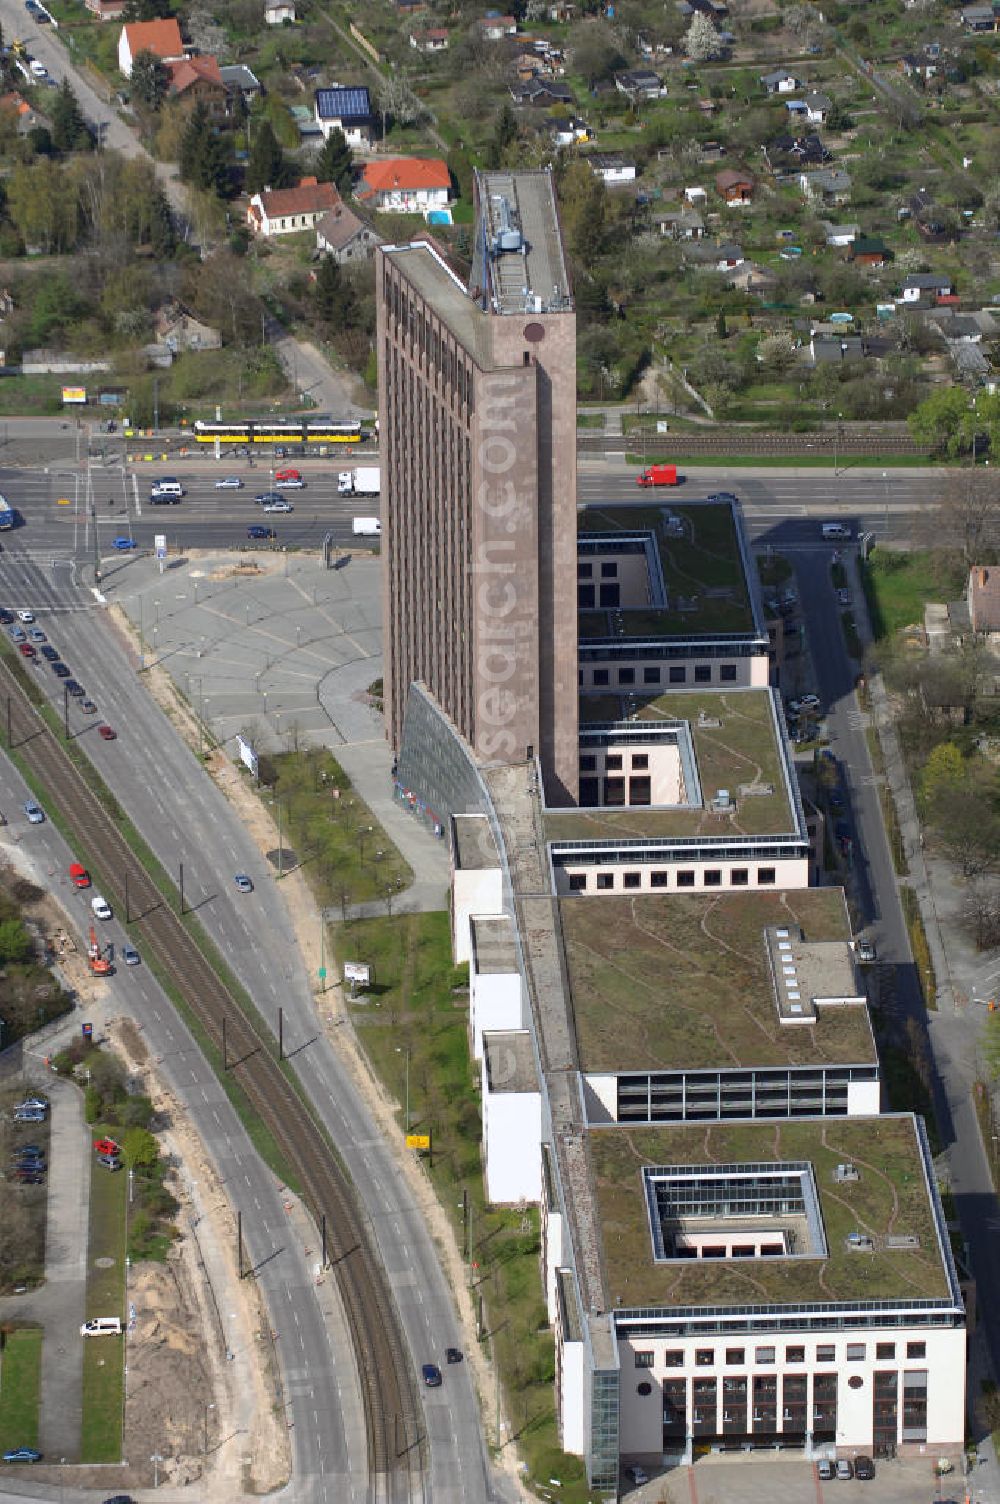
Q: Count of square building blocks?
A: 4